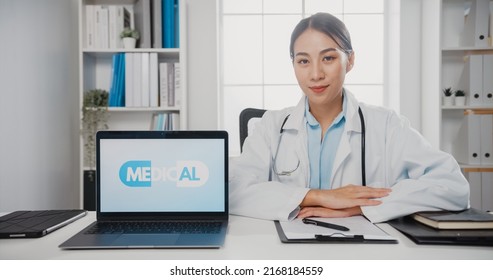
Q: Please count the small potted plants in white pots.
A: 3